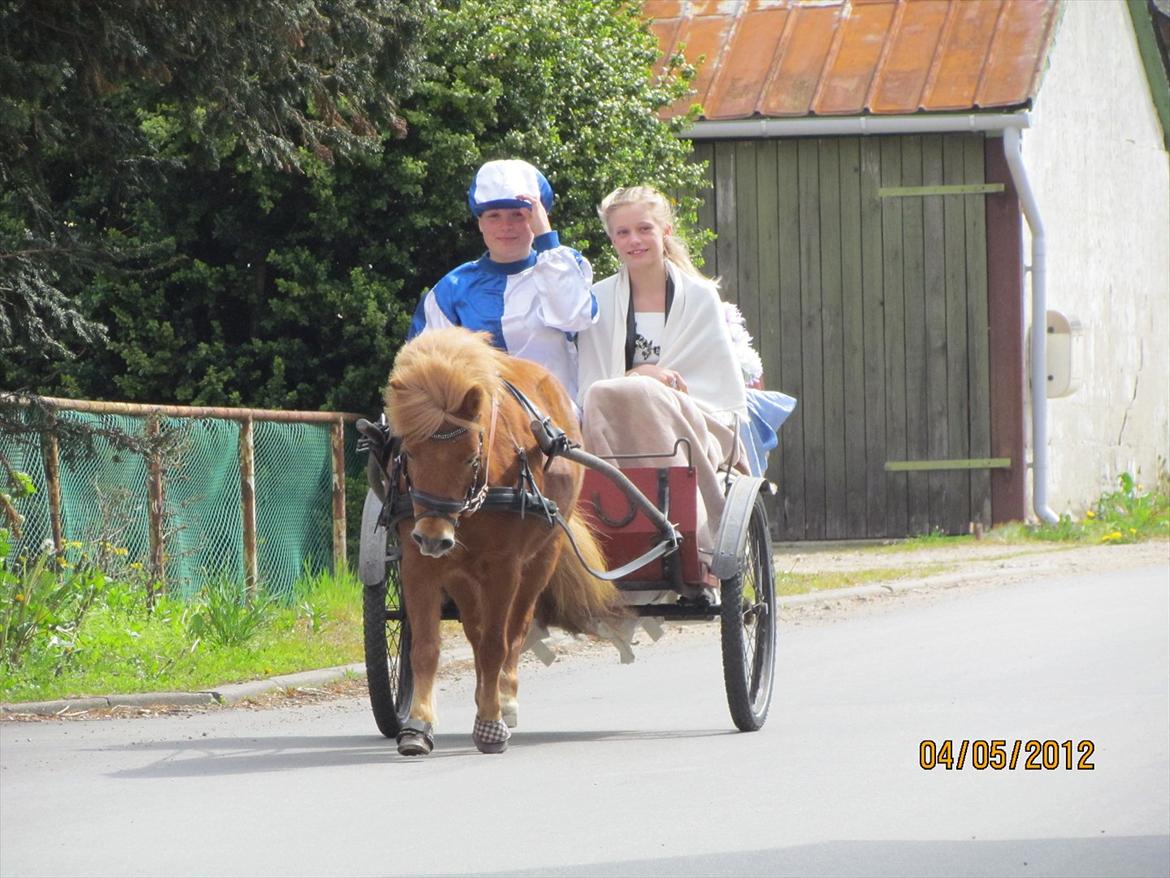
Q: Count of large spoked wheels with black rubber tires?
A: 2